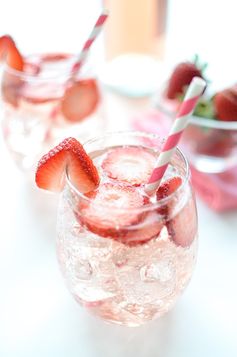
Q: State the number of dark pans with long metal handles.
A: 0